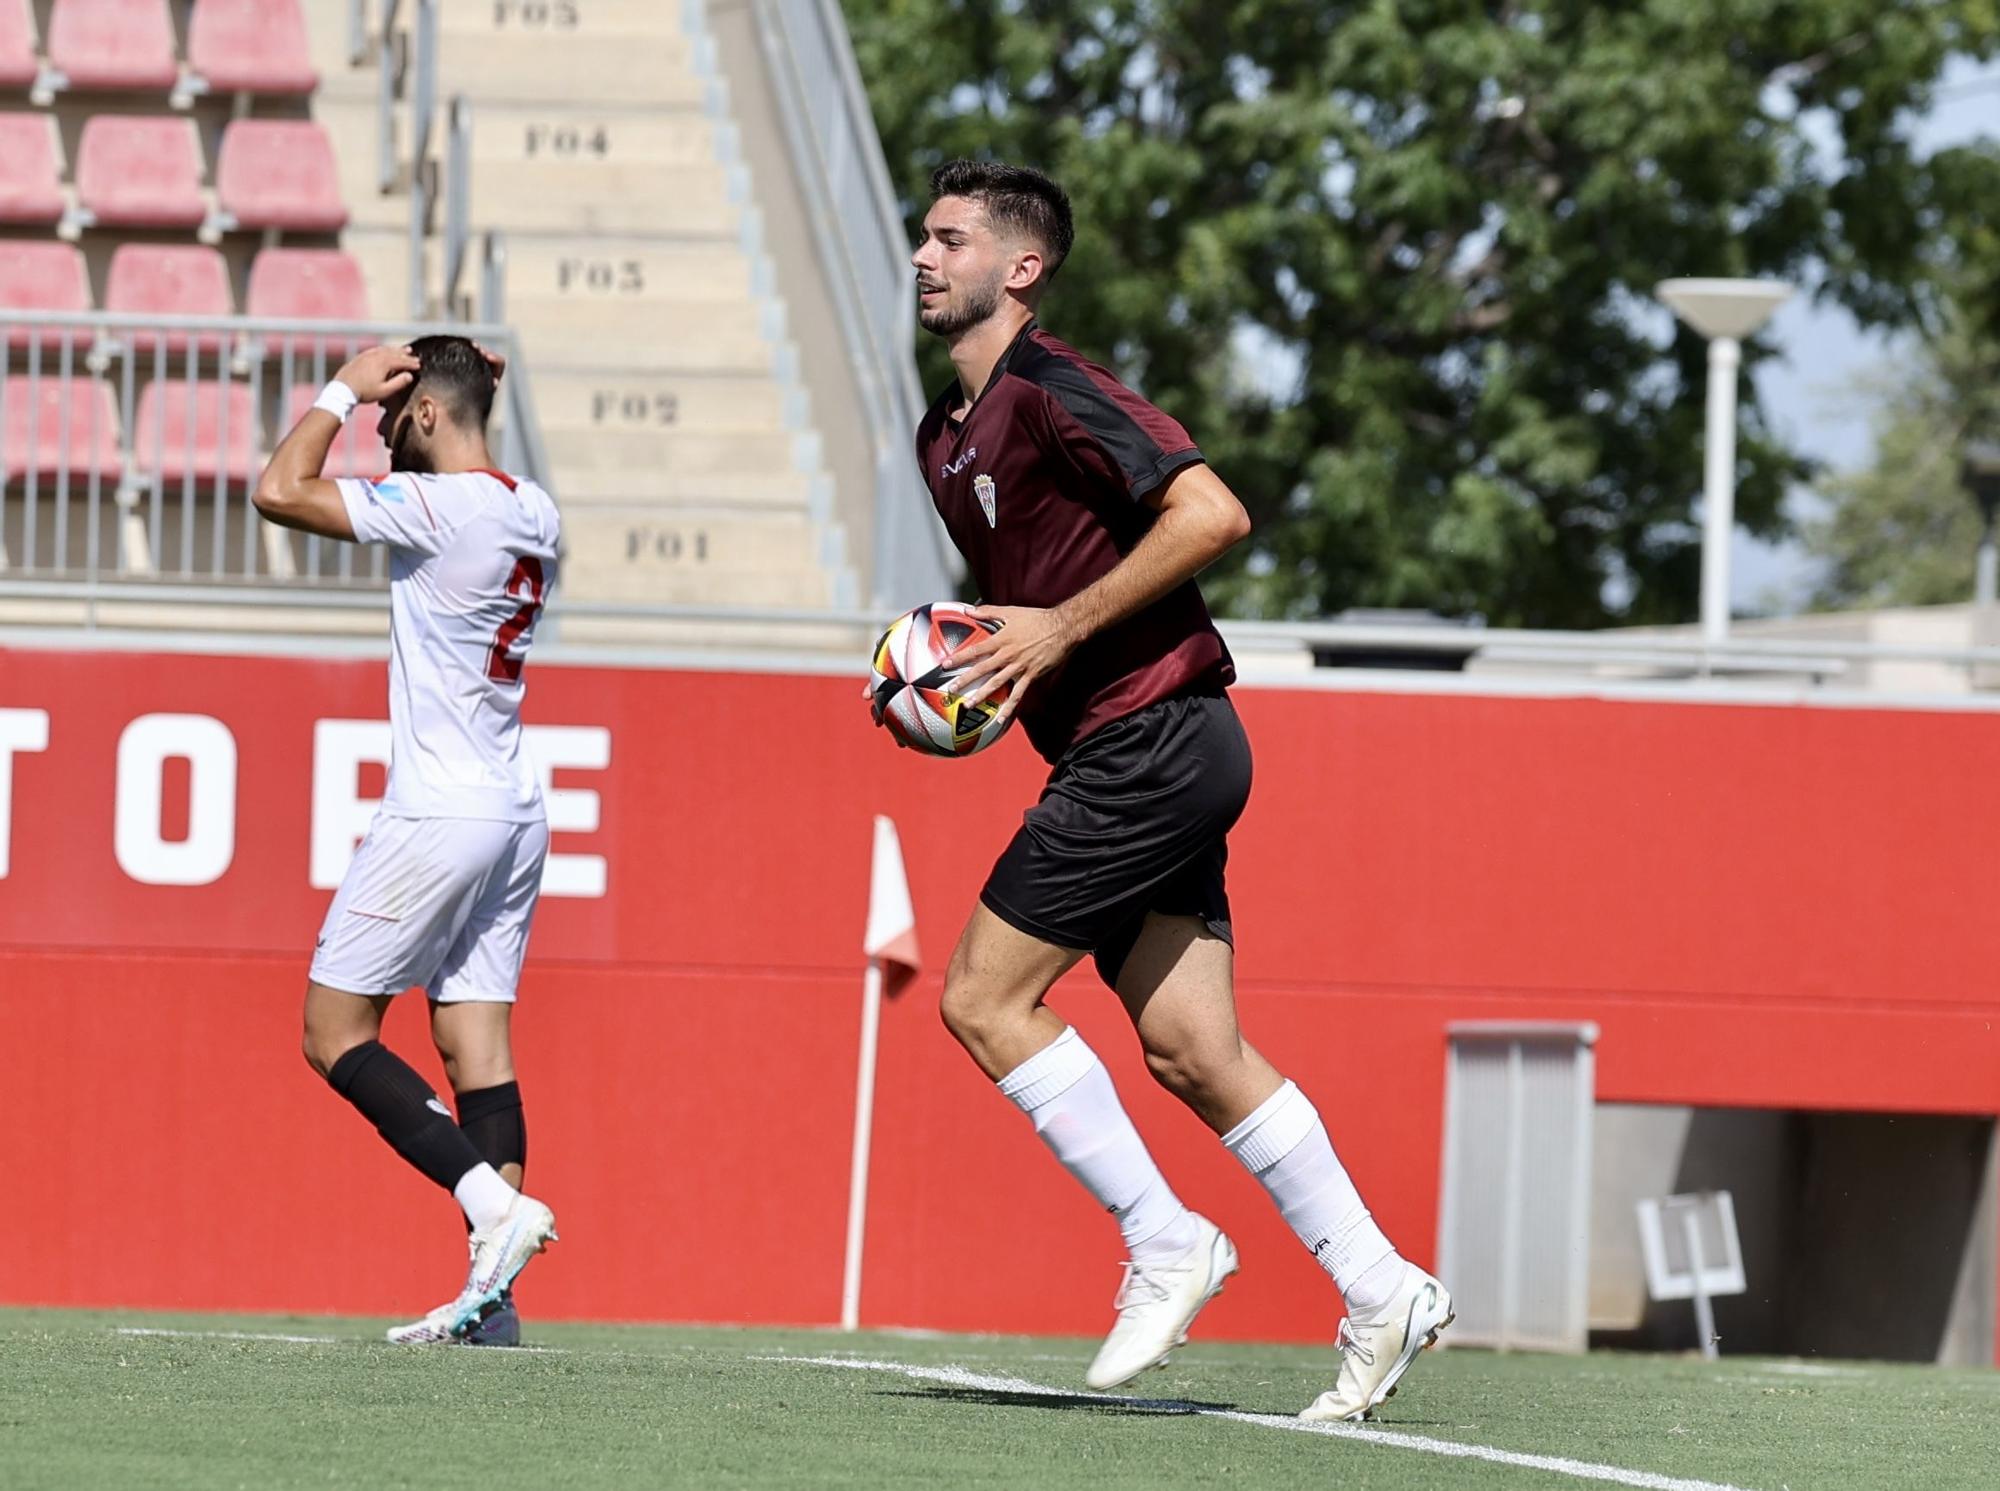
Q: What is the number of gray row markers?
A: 5